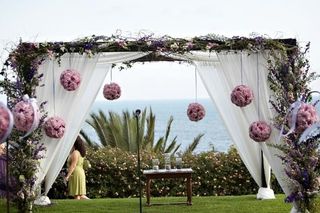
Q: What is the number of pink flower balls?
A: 9